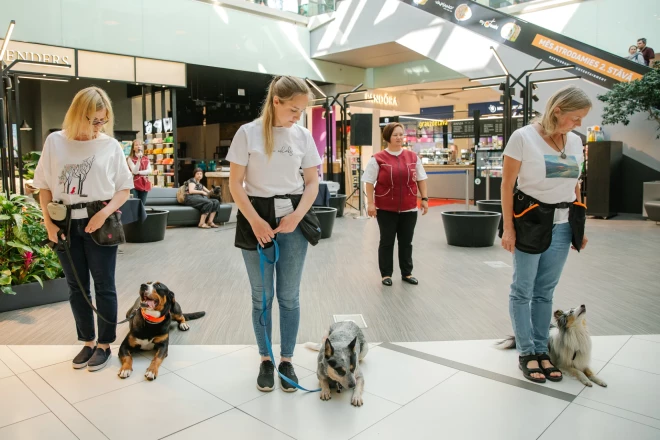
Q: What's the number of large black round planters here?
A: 5